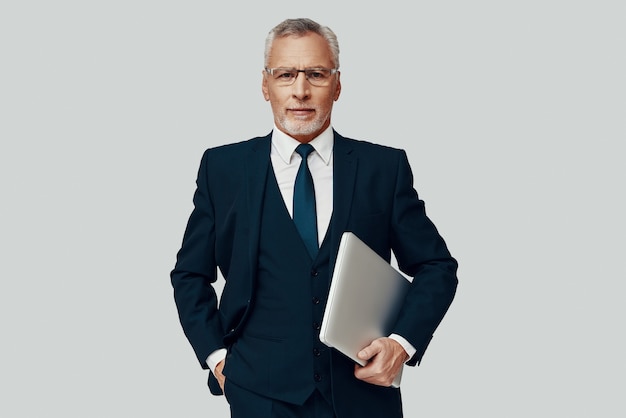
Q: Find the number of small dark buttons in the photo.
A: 5